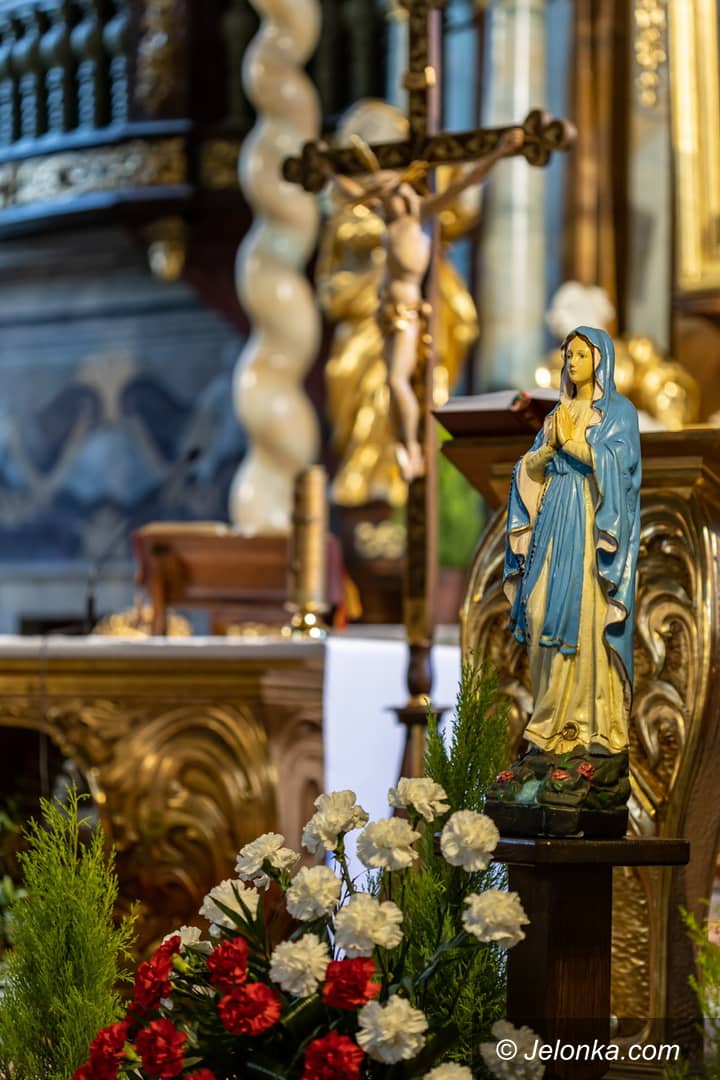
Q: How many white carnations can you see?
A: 14